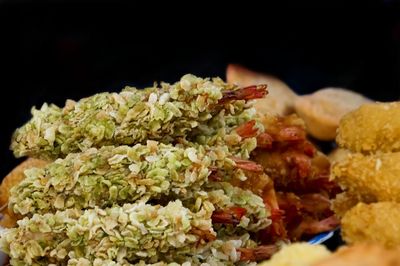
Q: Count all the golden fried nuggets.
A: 3